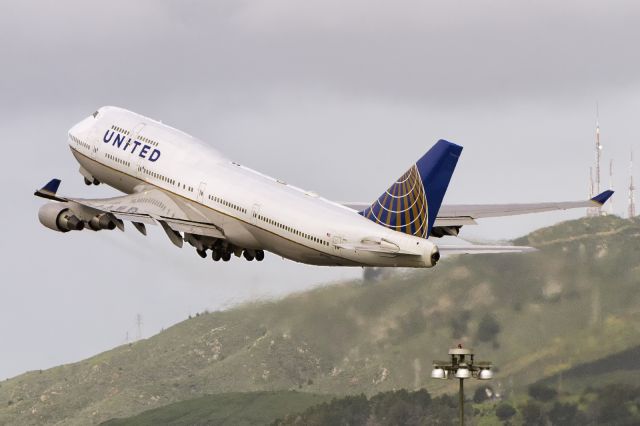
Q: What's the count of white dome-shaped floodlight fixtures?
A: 3